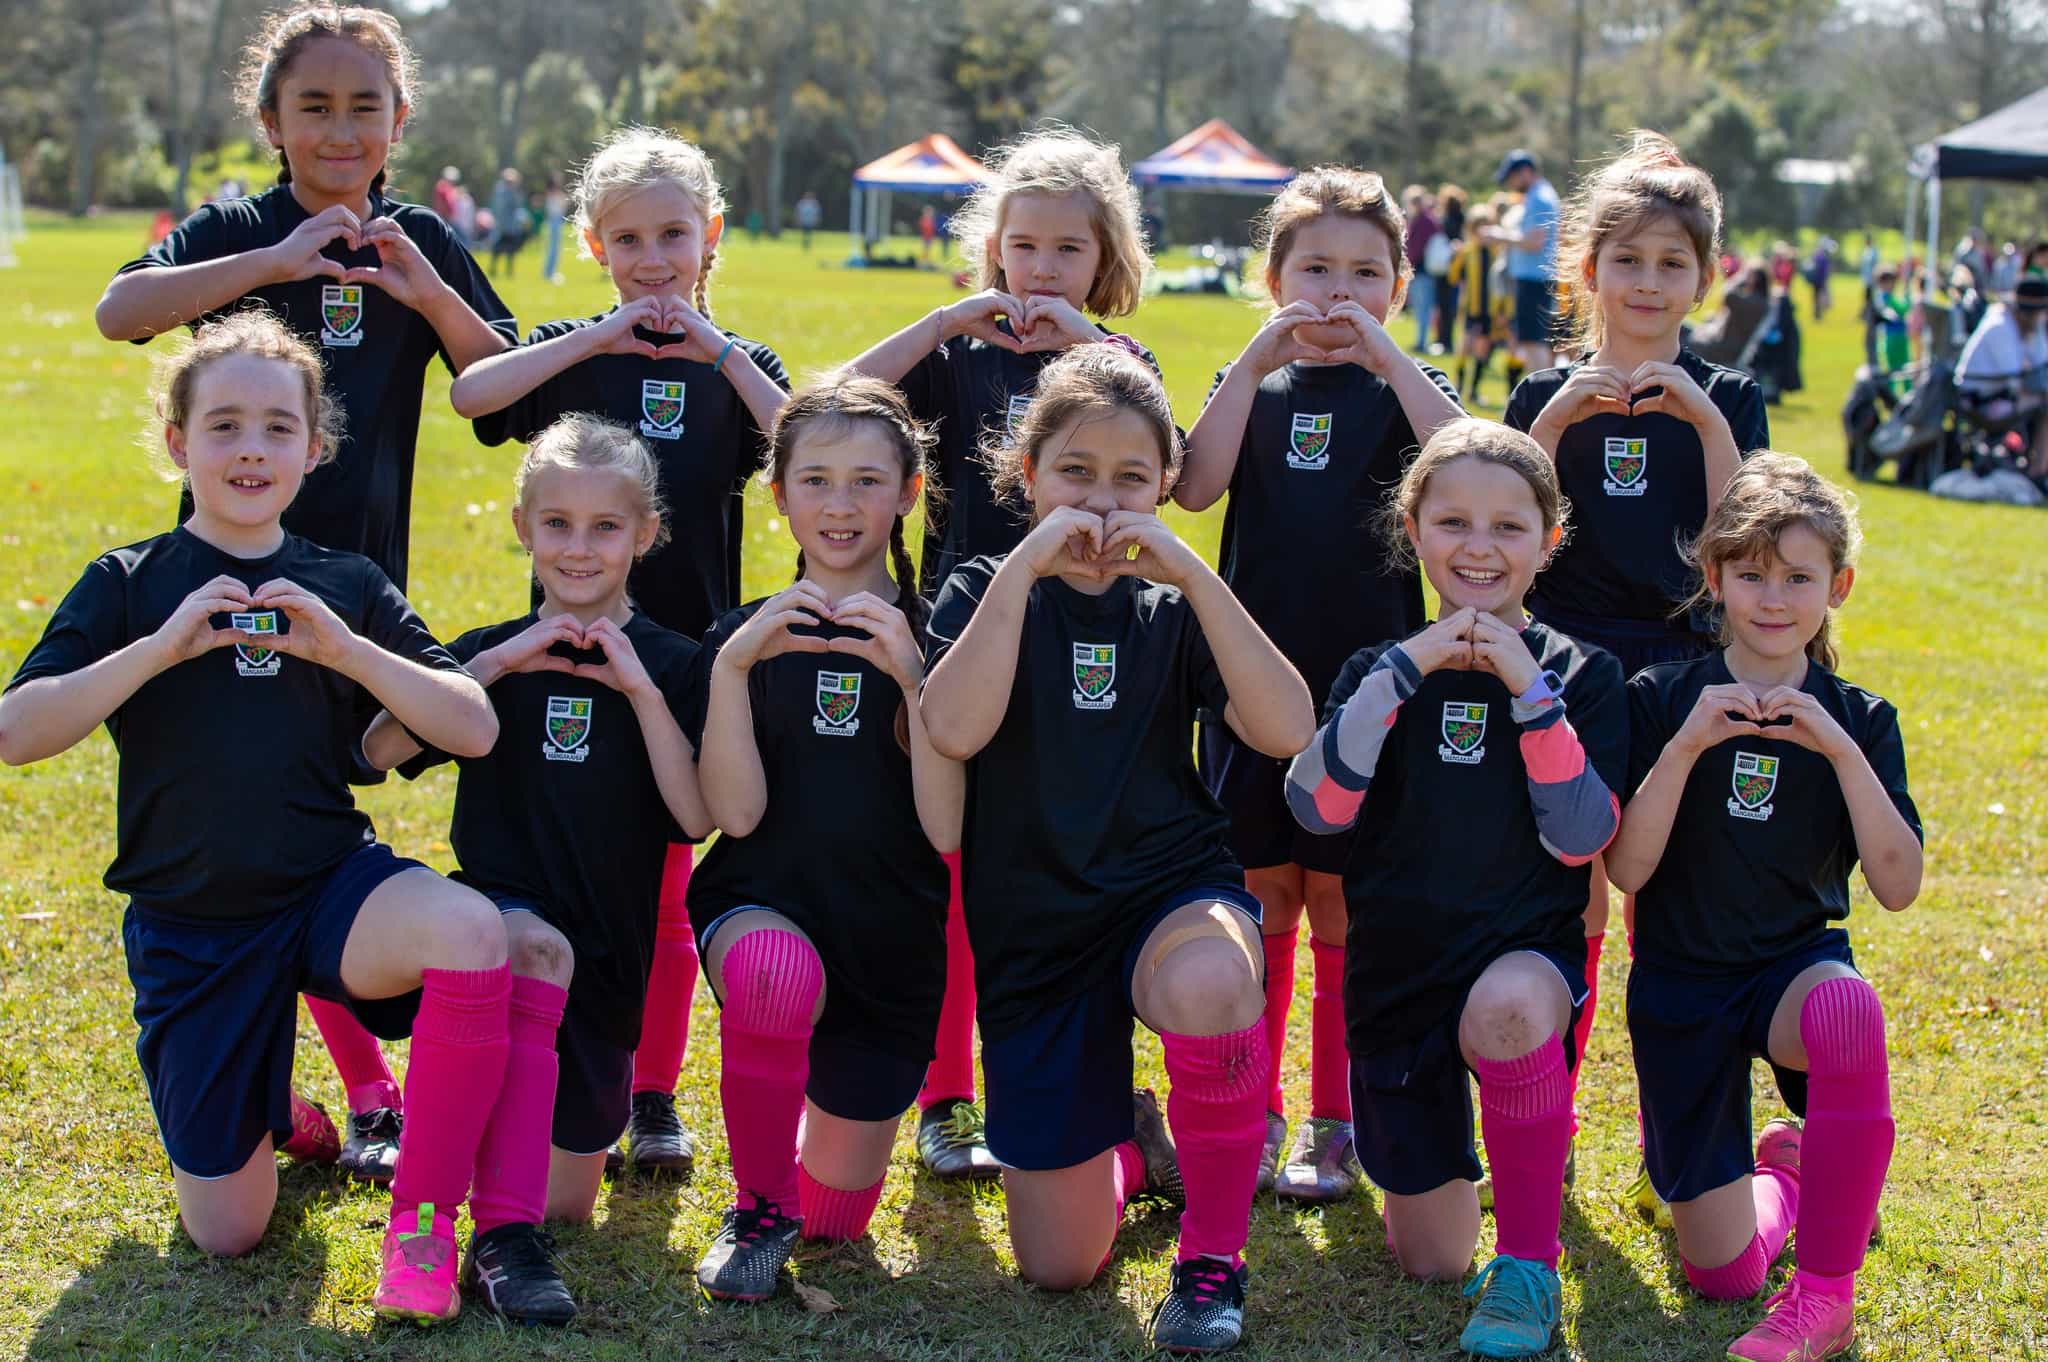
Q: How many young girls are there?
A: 11